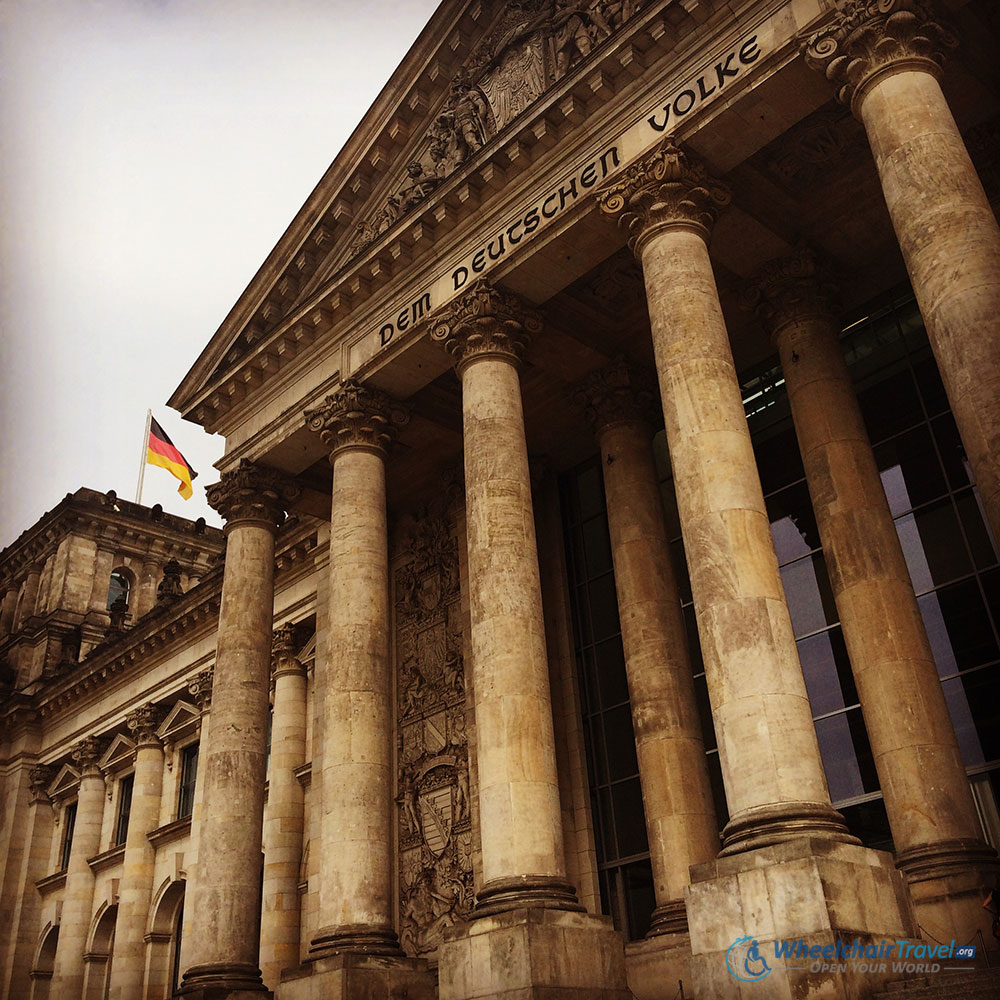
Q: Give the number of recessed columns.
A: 2